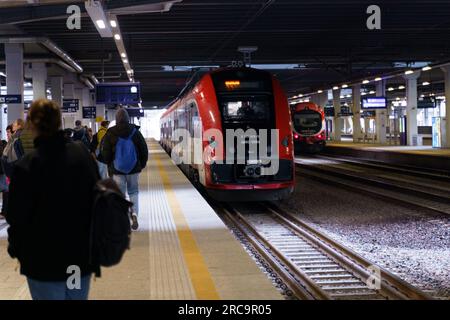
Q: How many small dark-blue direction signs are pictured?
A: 3